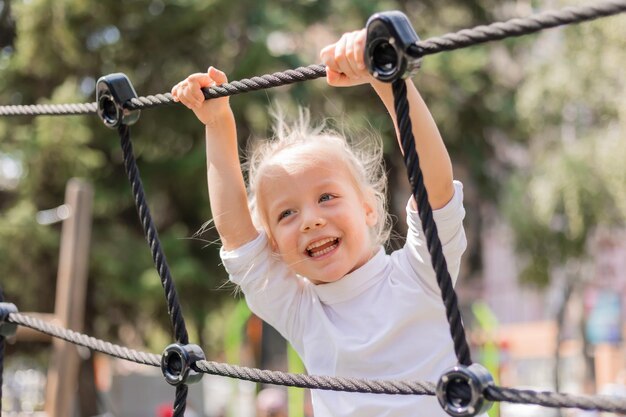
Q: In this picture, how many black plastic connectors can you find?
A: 5